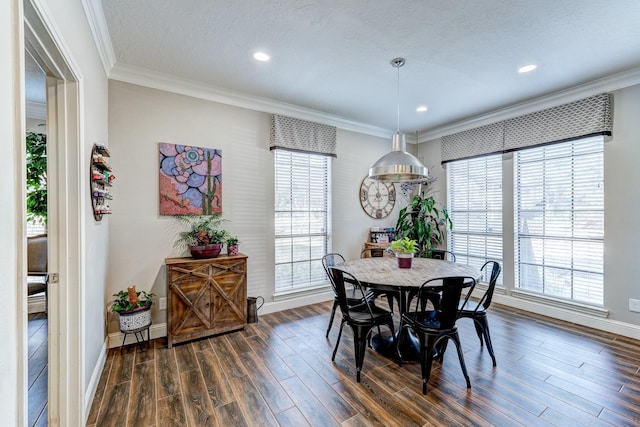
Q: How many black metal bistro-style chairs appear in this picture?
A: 6